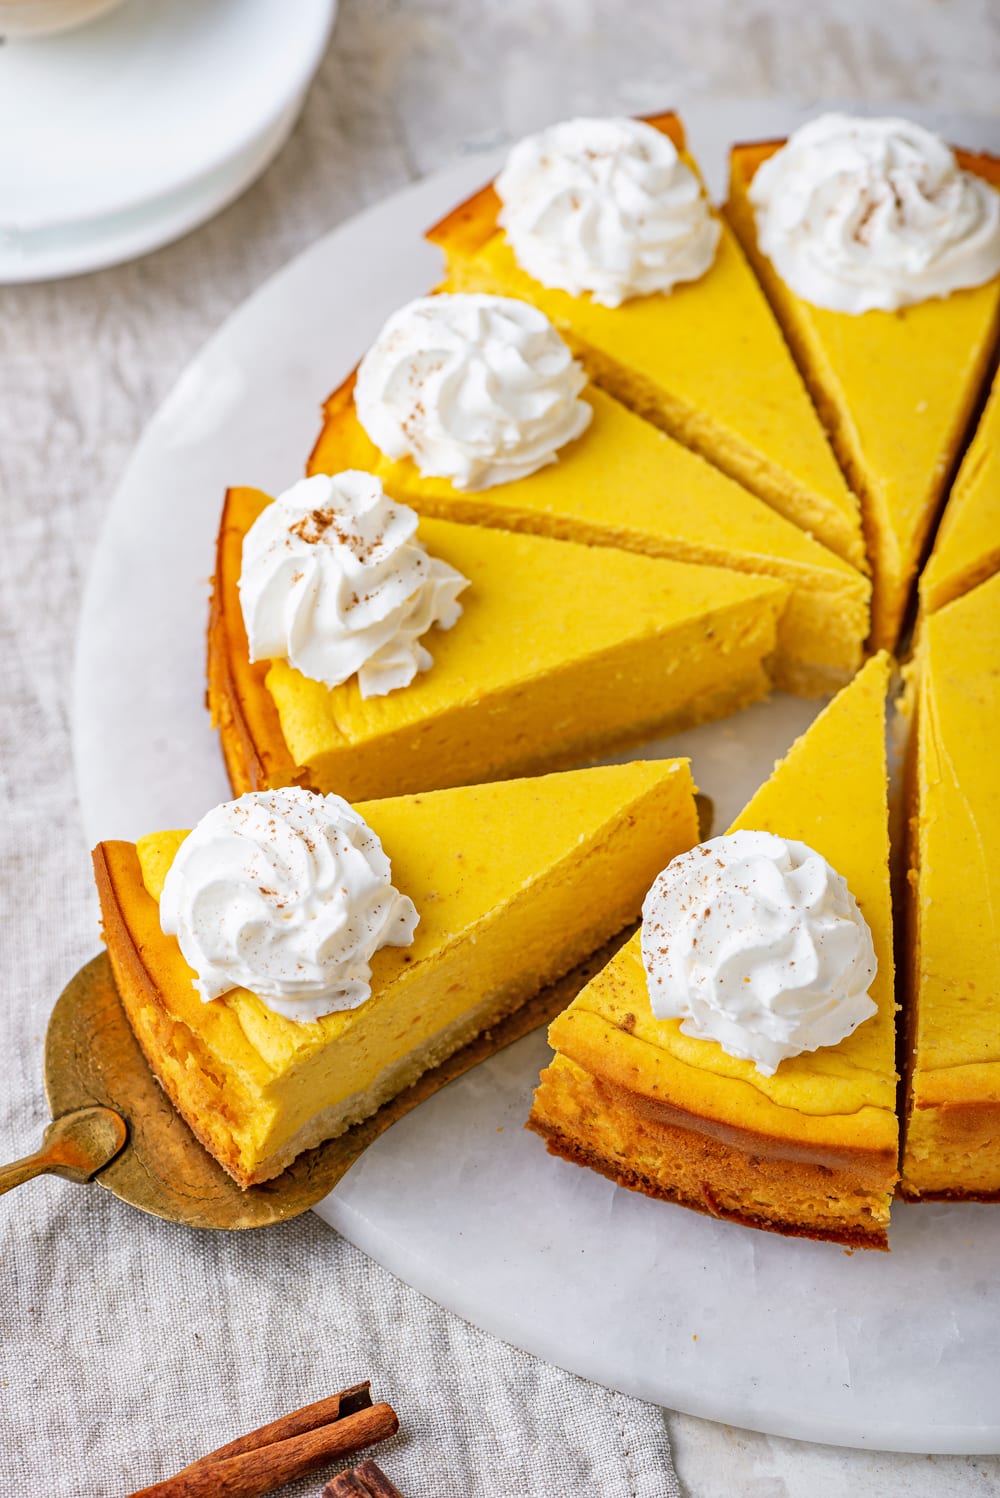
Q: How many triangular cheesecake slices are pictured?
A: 8